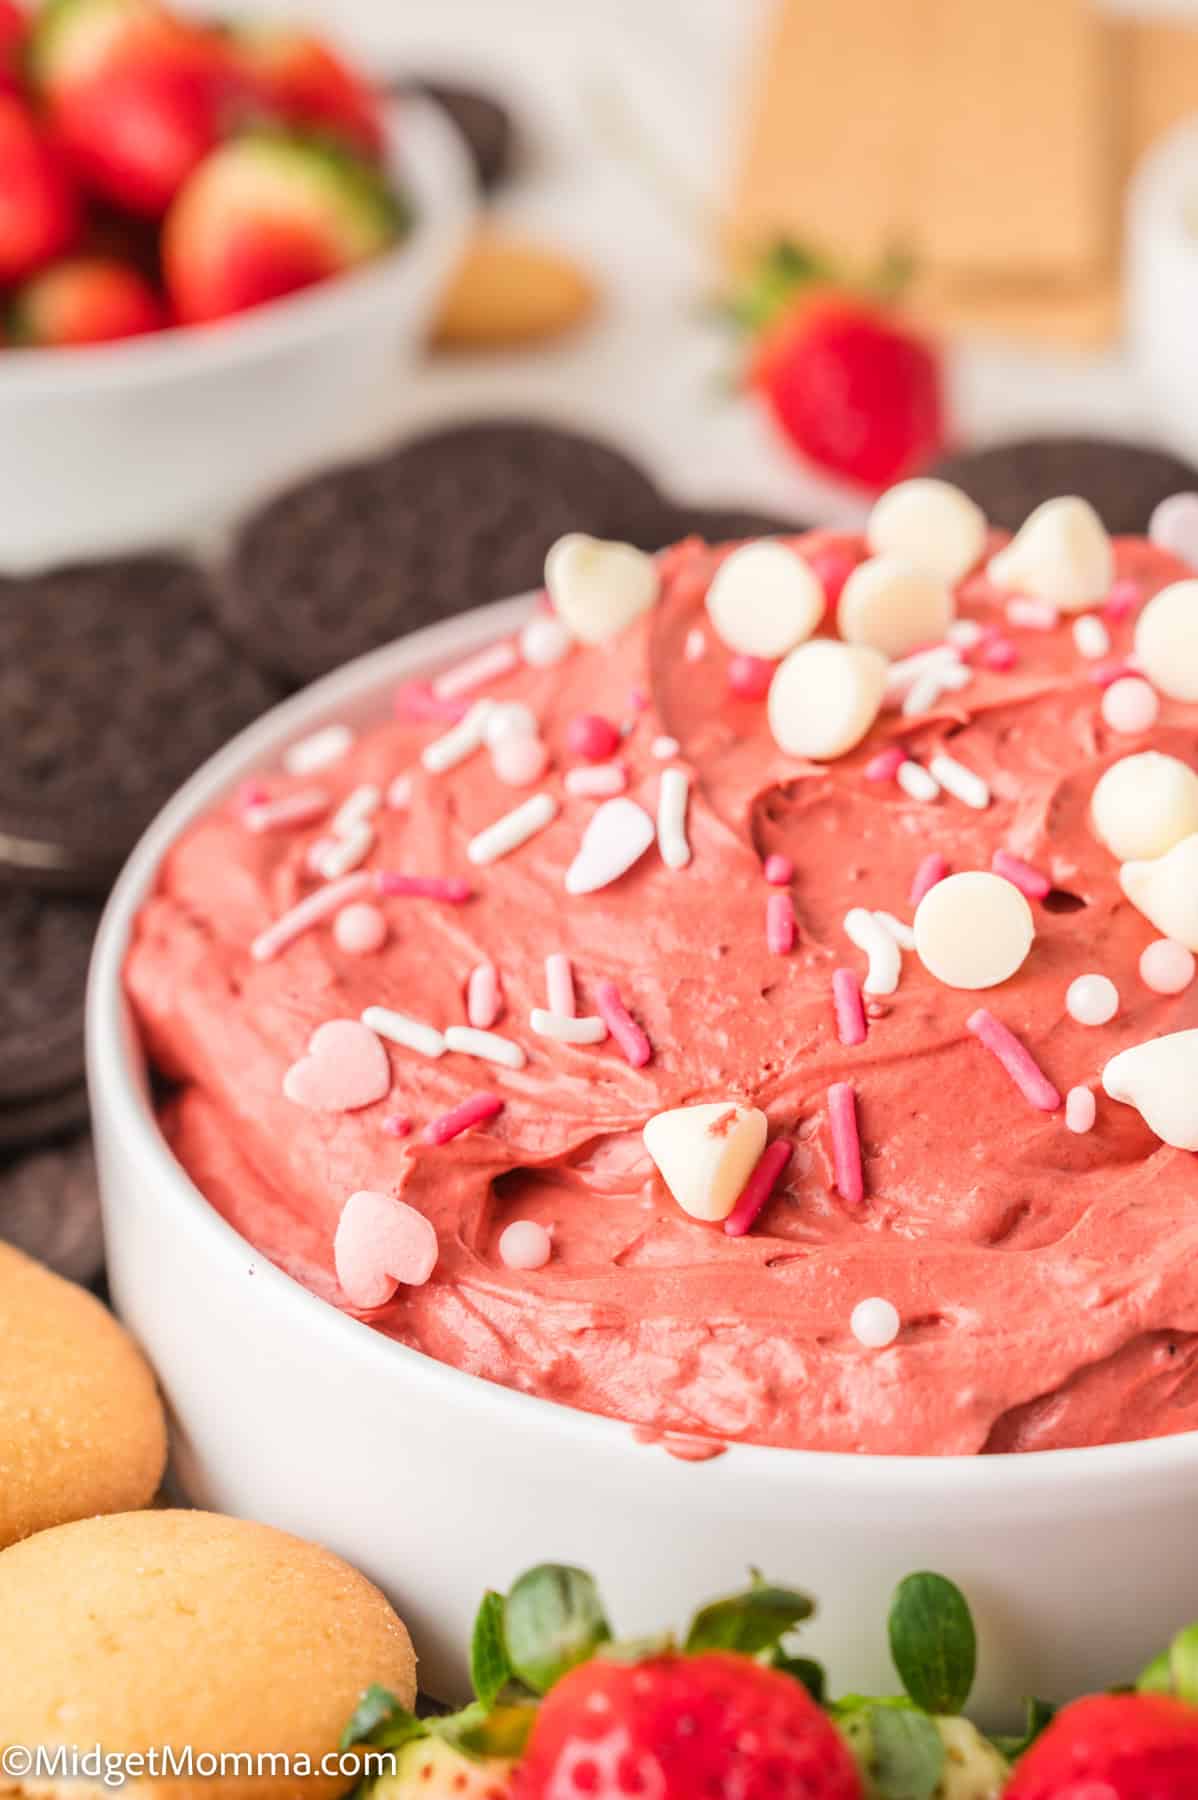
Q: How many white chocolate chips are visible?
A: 12